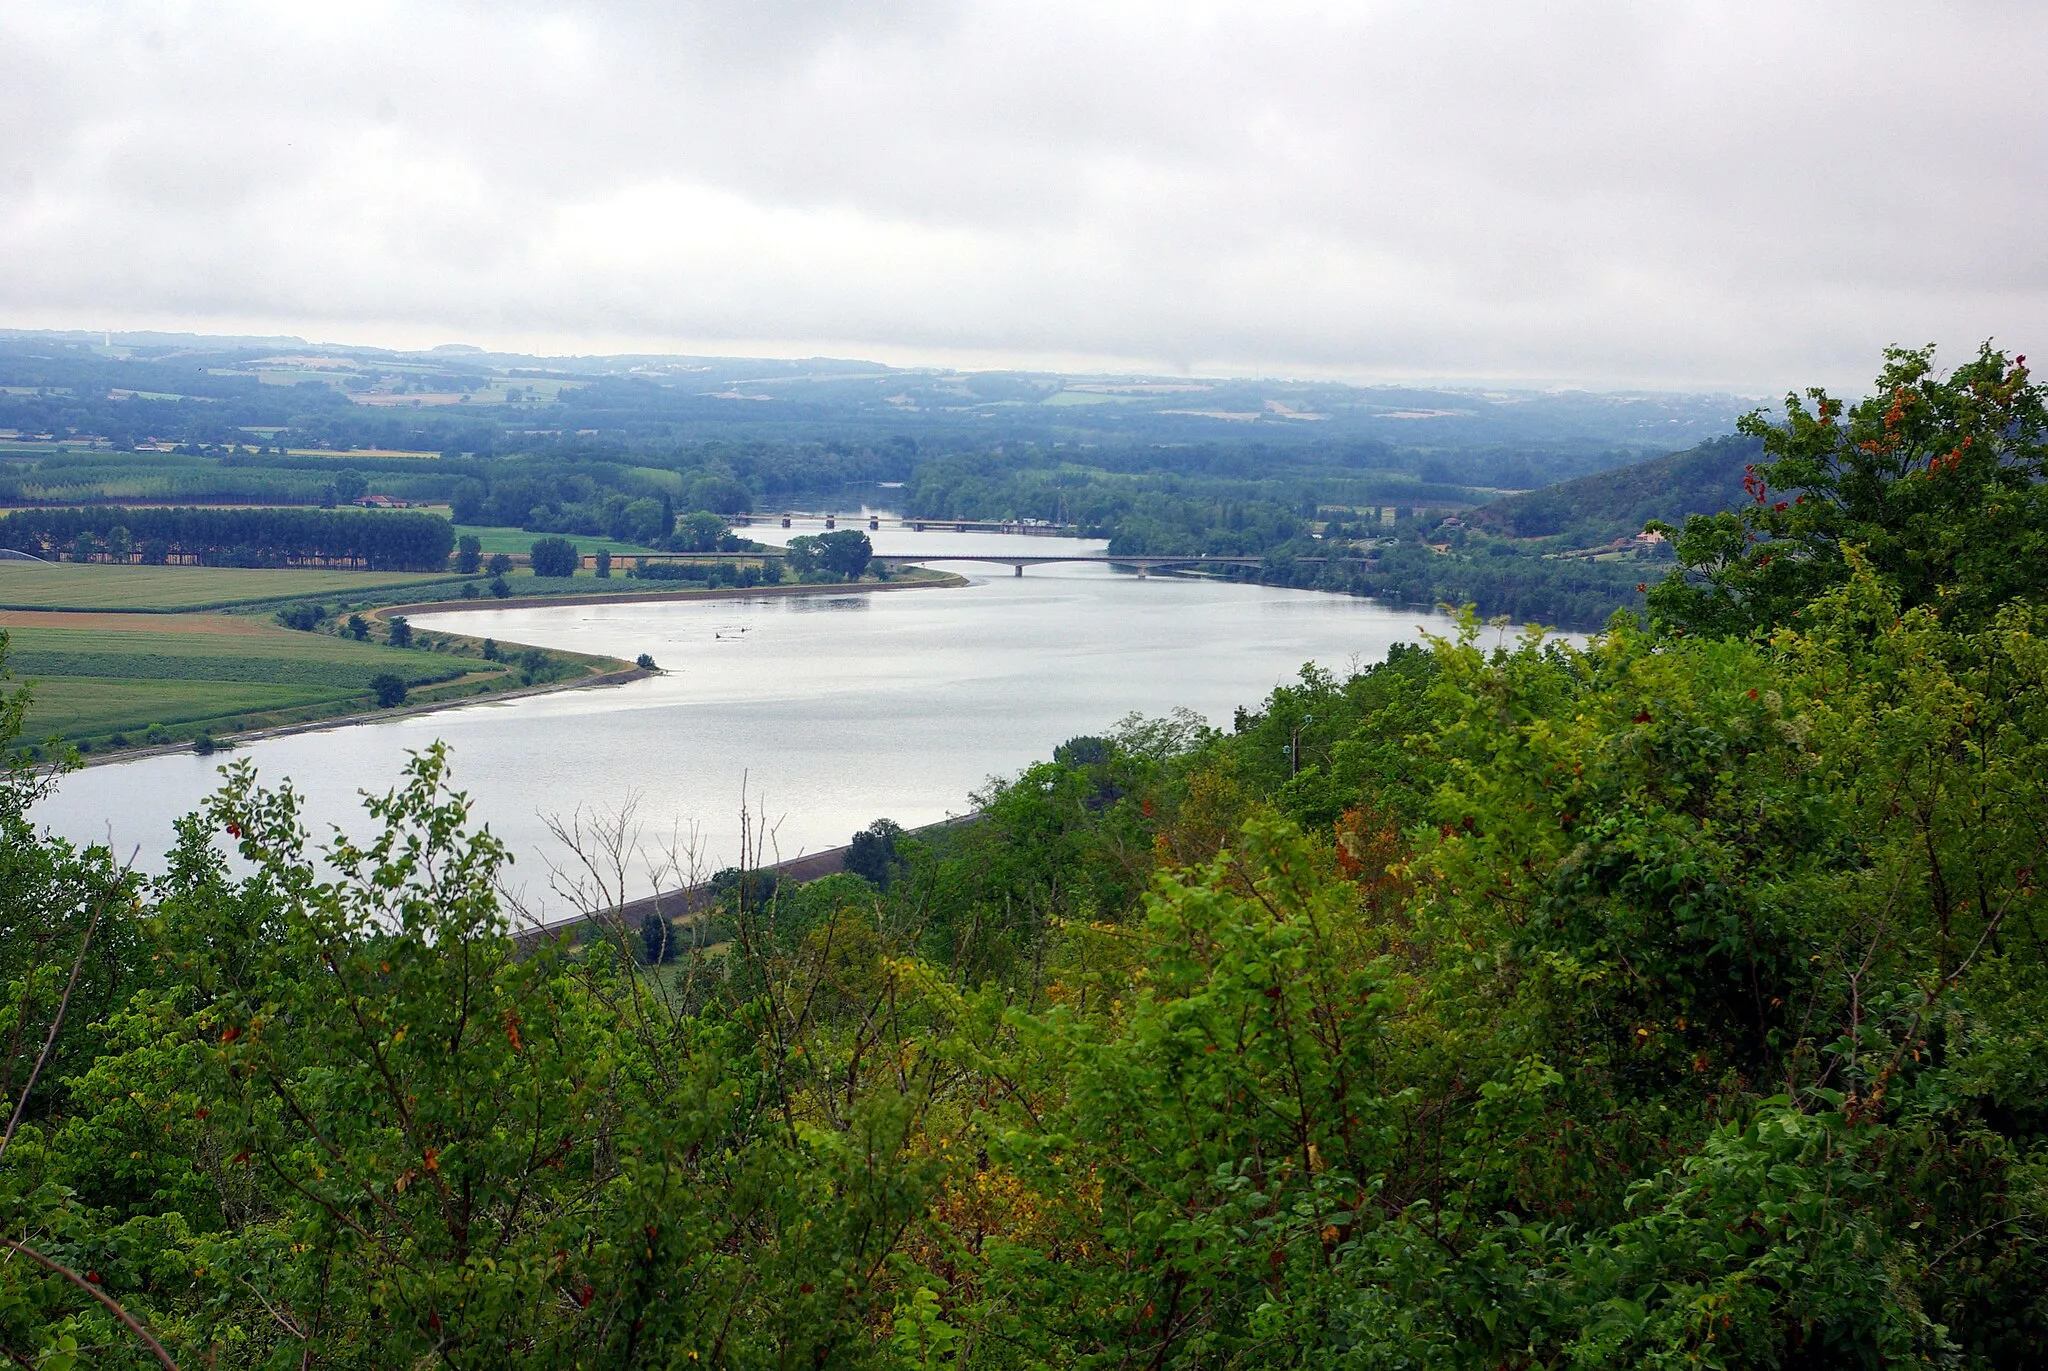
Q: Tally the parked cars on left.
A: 0